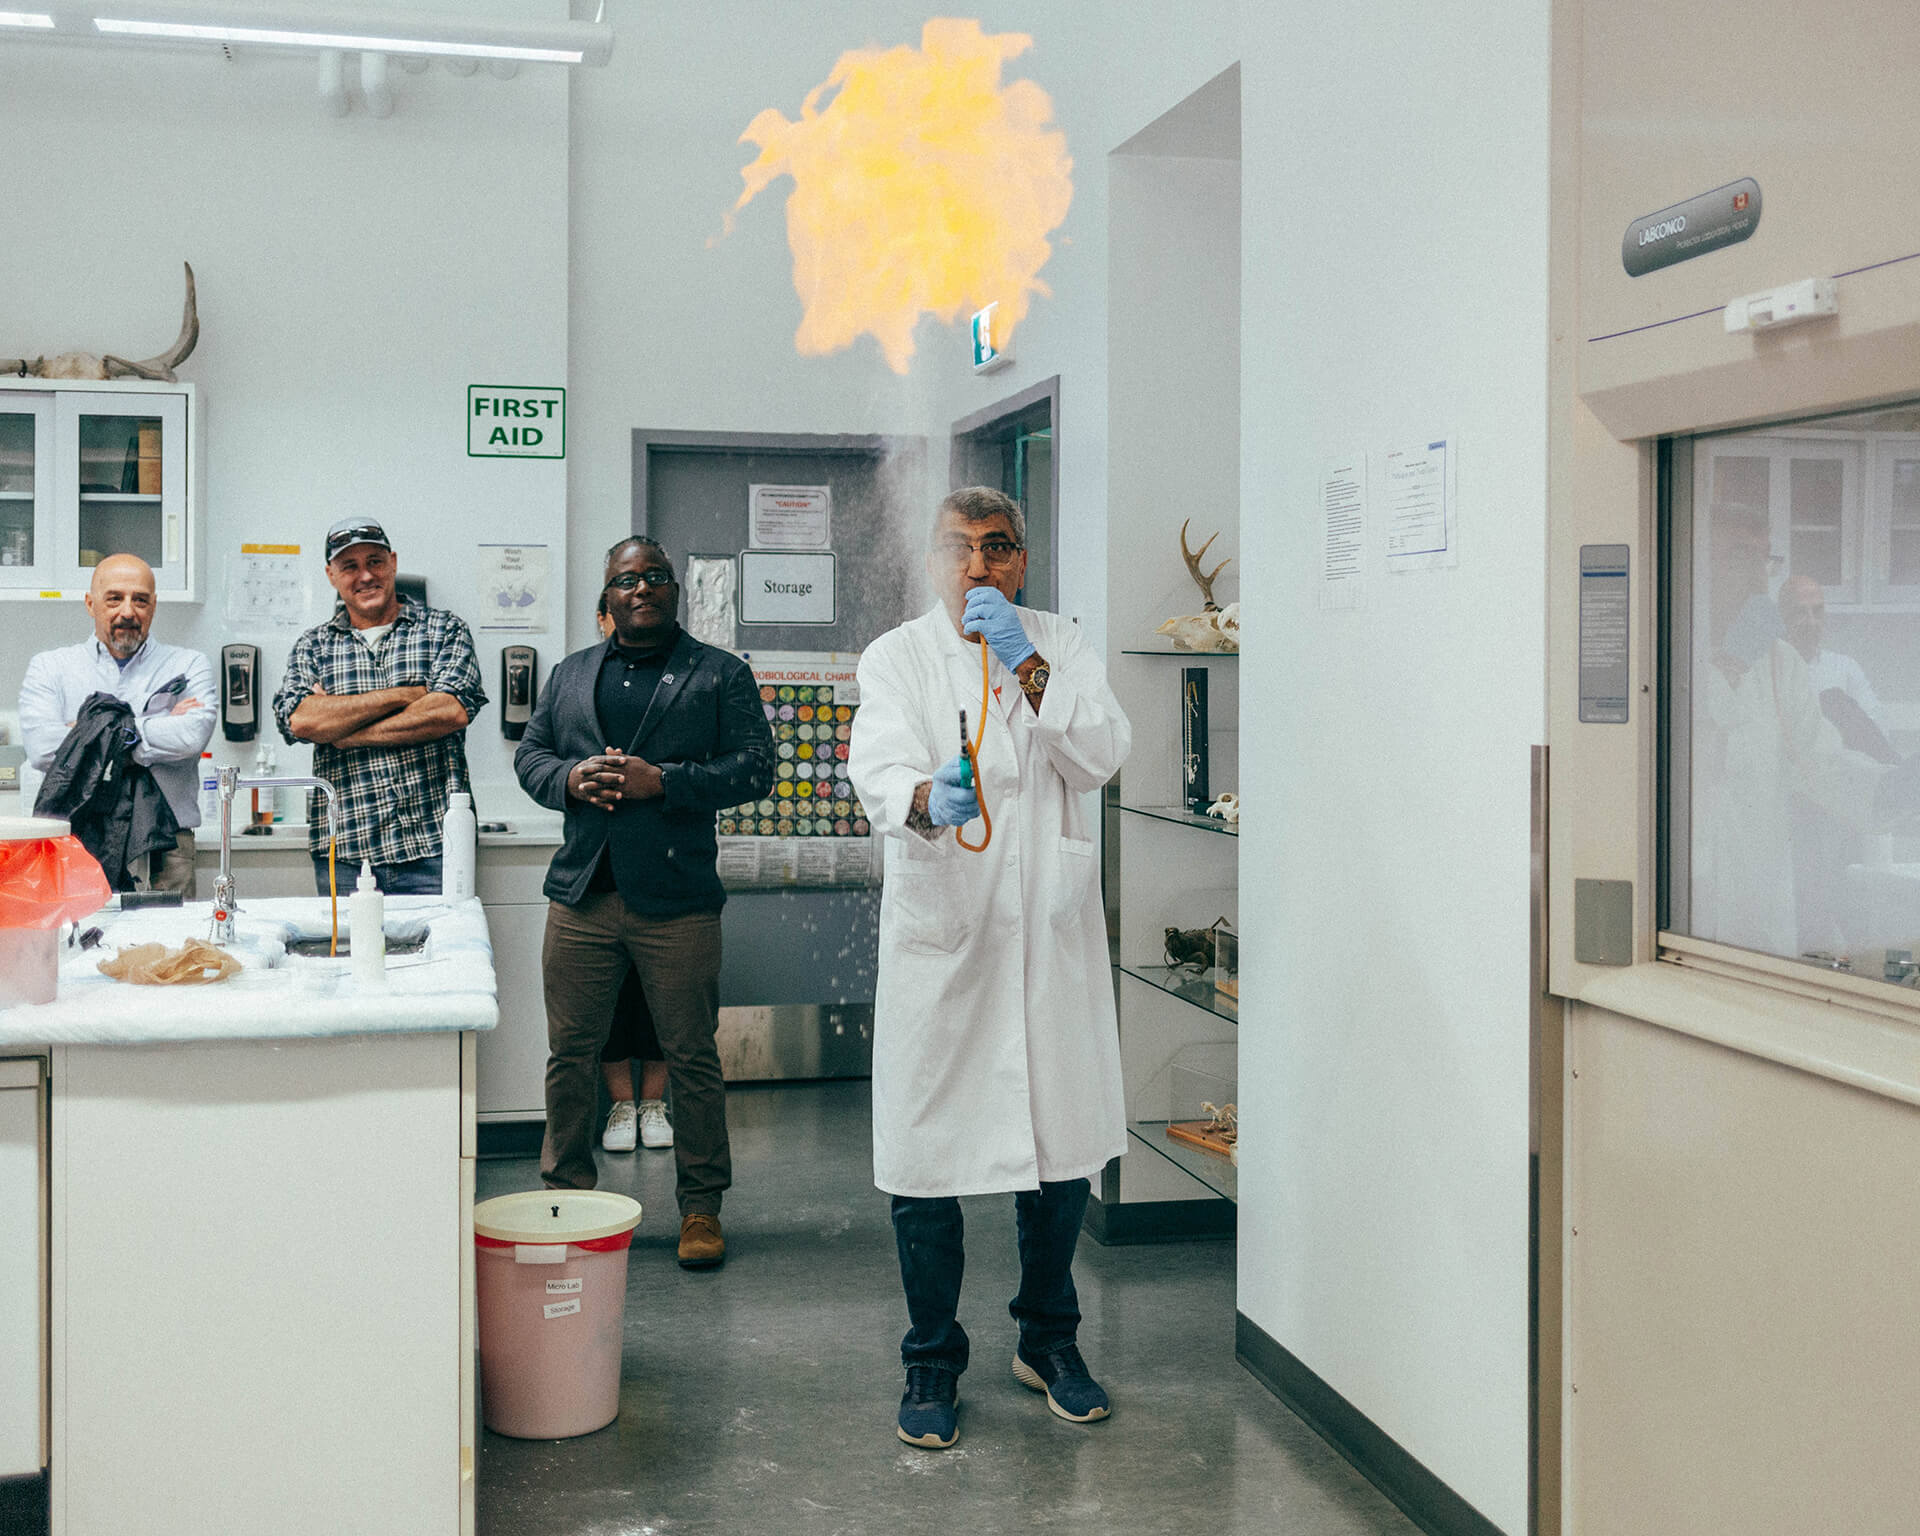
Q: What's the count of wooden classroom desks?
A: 0